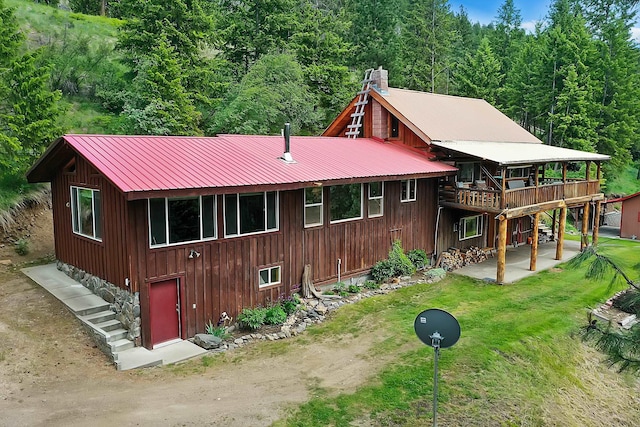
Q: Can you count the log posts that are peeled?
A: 5